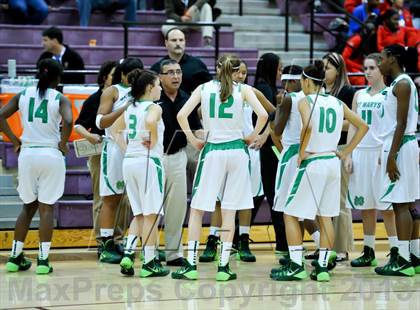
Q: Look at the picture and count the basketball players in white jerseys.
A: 9